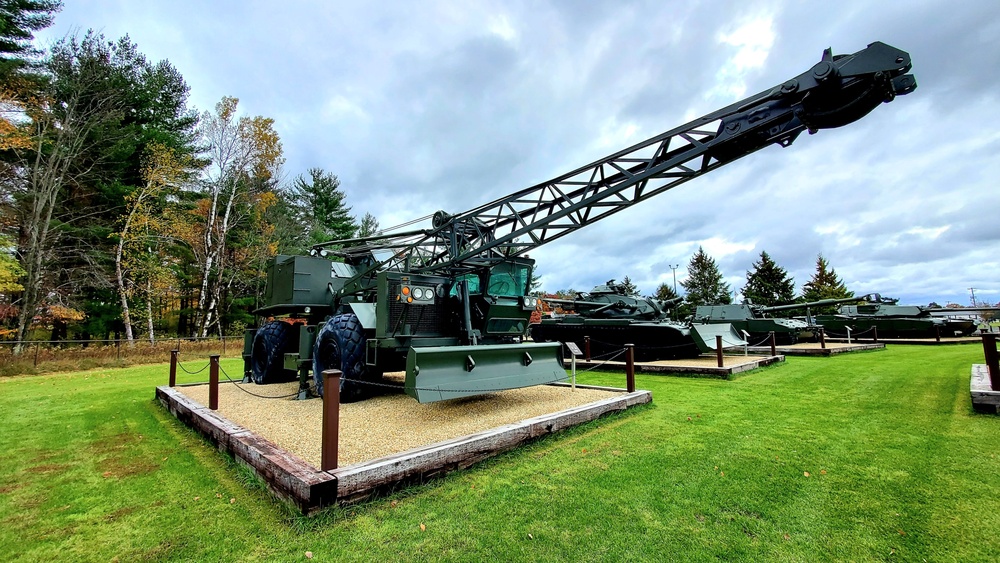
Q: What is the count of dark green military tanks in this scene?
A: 3